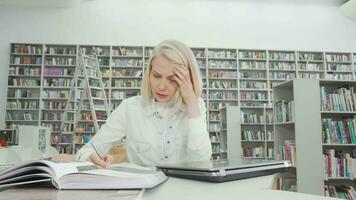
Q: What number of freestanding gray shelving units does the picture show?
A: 2